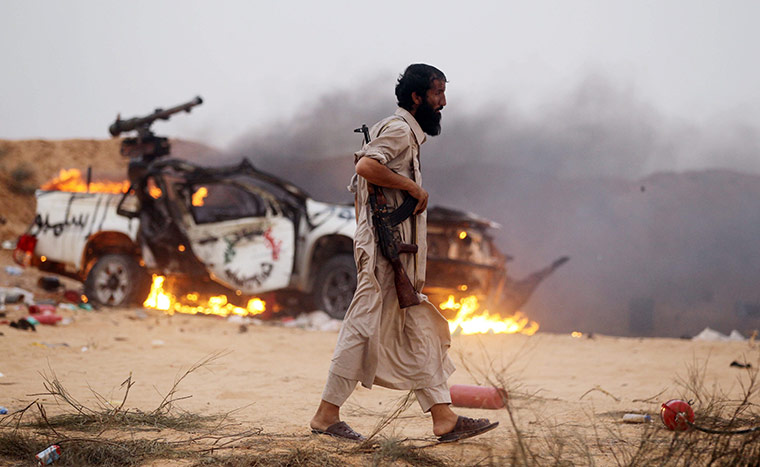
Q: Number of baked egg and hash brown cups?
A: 0